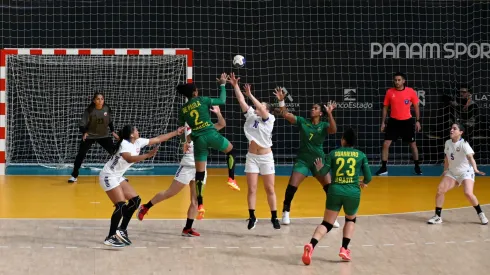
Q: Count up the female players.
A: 8